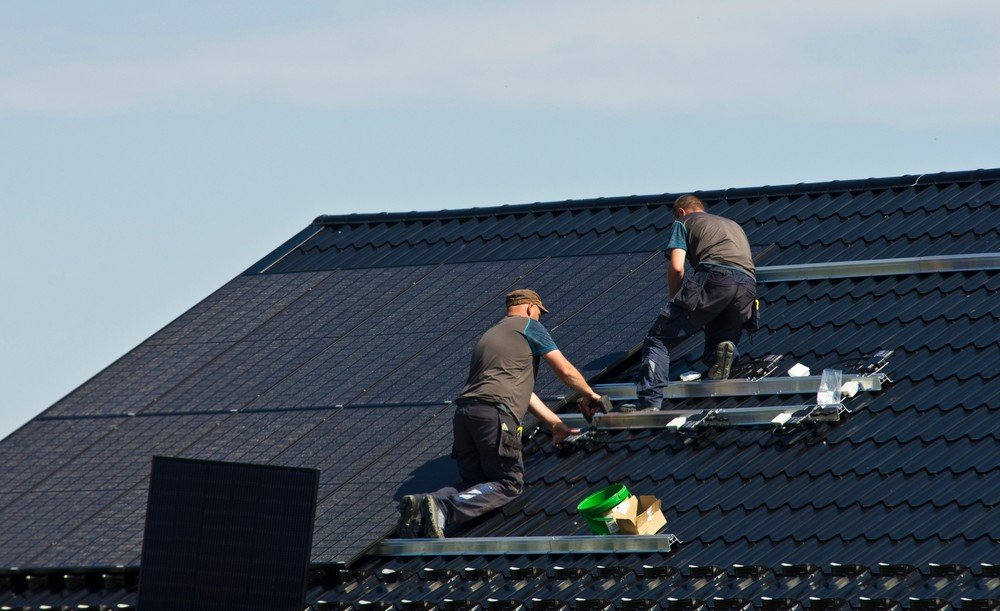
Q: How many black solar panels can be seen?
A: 11